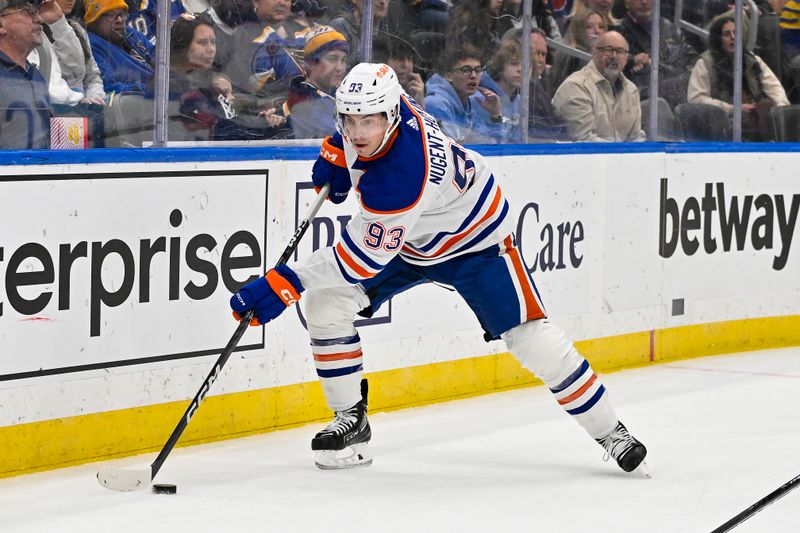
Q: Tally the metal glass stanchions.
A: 5